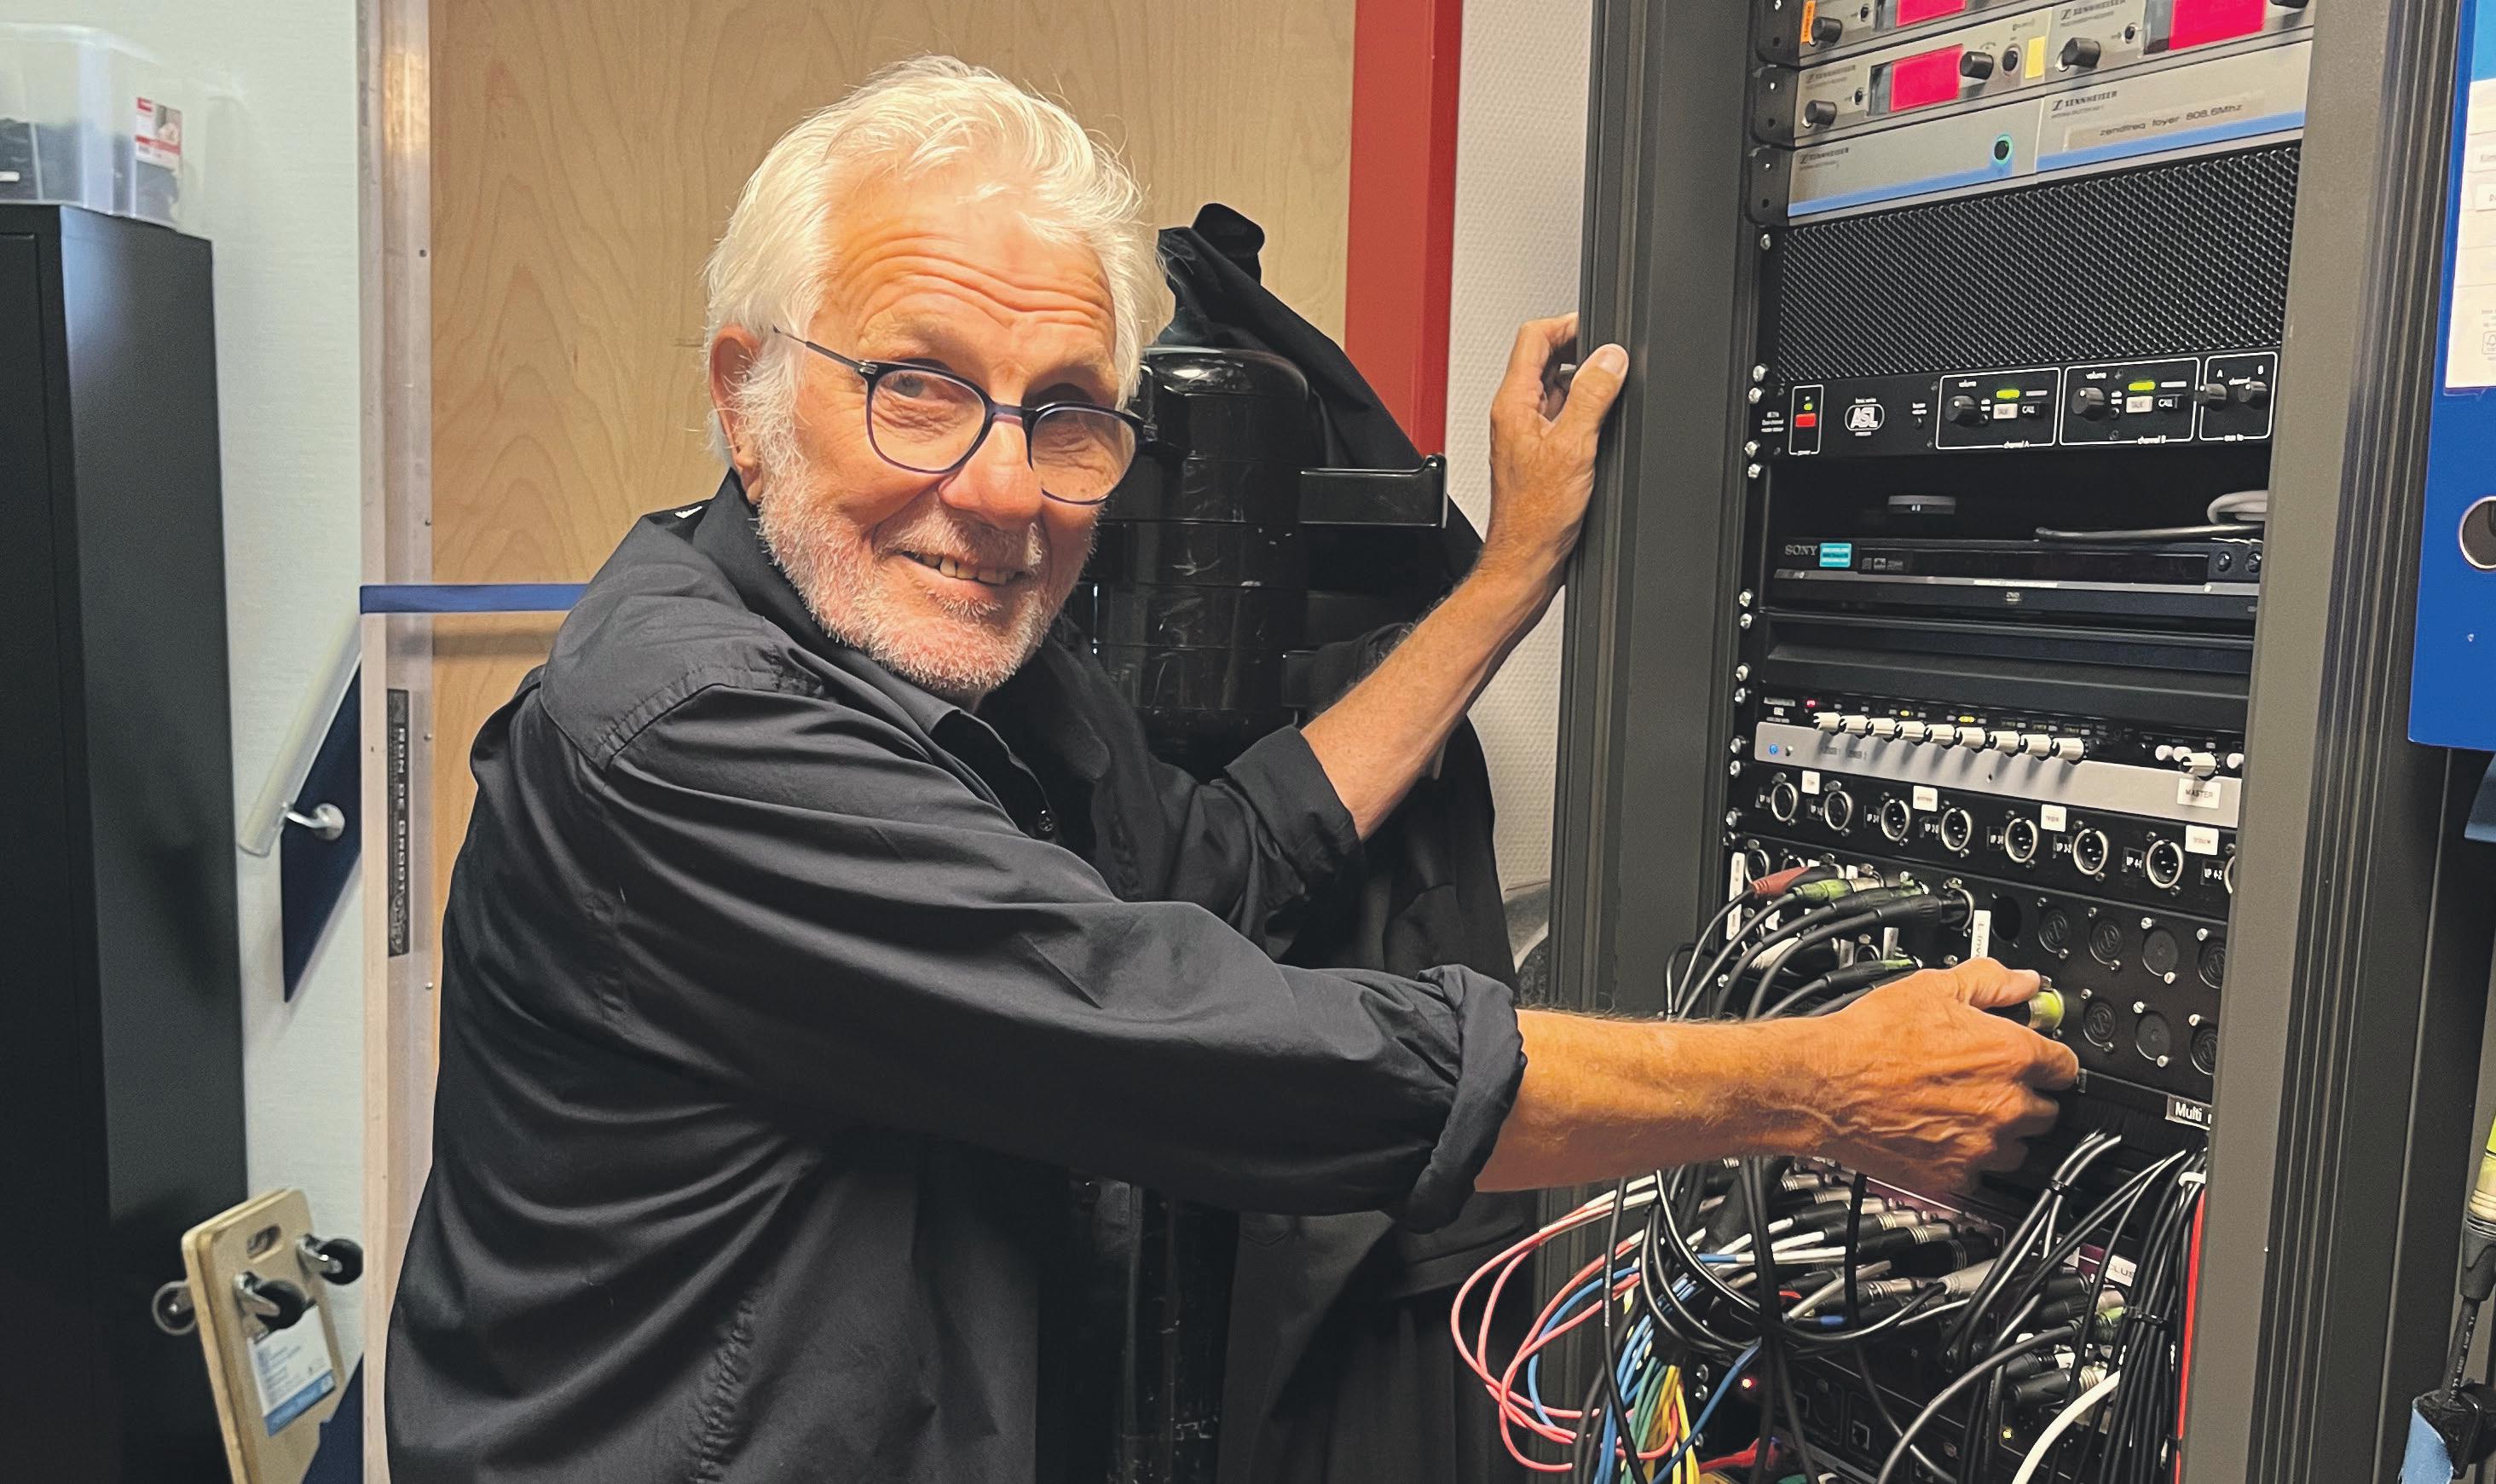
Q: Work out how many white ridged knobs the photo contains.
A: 10